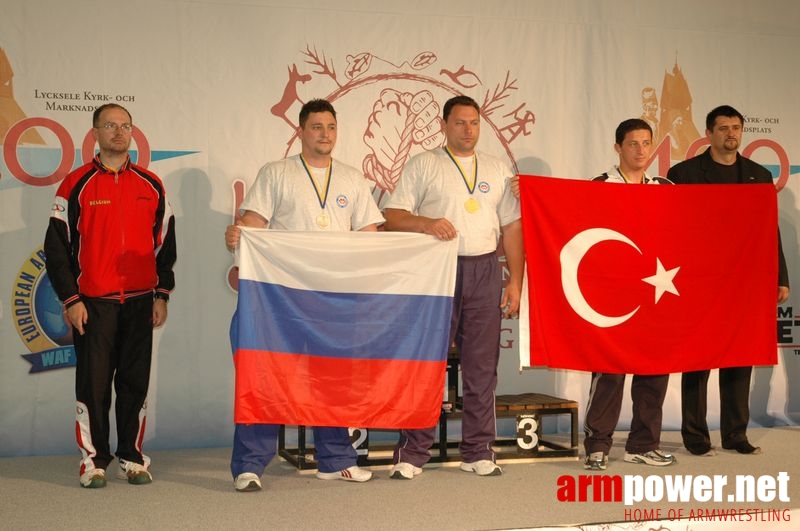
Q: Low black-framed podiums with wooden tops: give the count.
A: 2